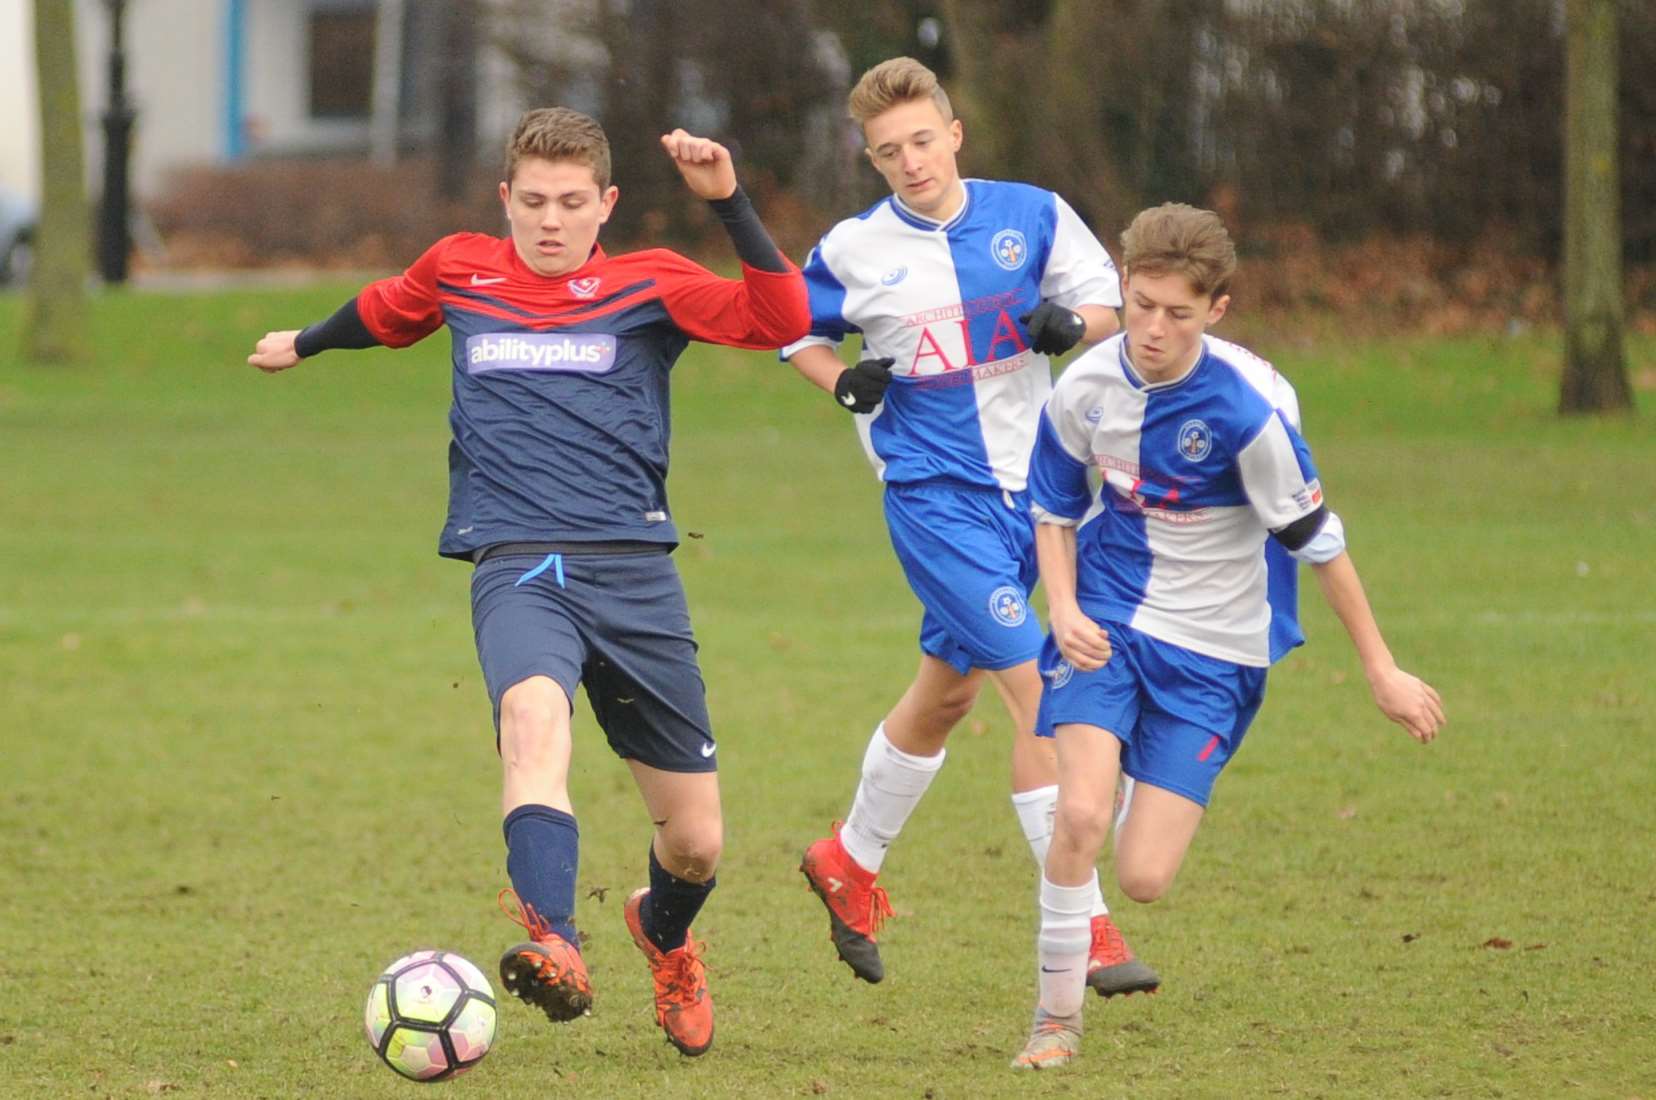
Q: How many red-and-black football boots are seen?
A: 2